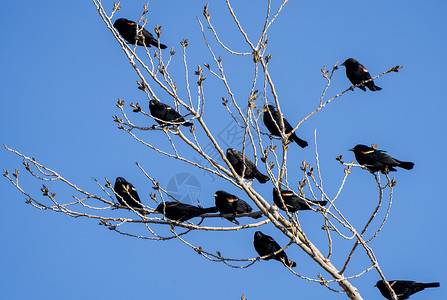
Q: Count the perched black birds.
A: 12